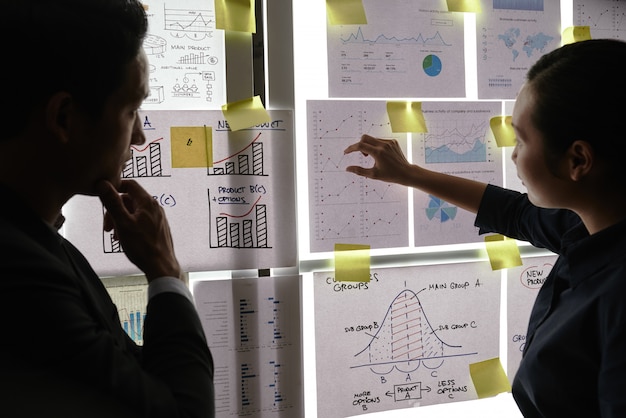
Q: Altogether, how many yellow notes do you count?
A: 11